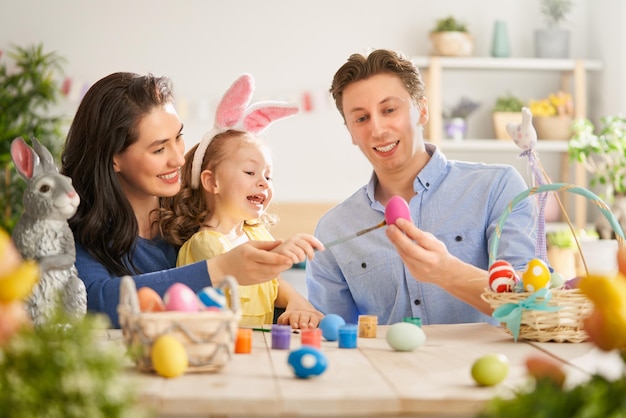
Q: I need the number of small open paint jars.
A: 6